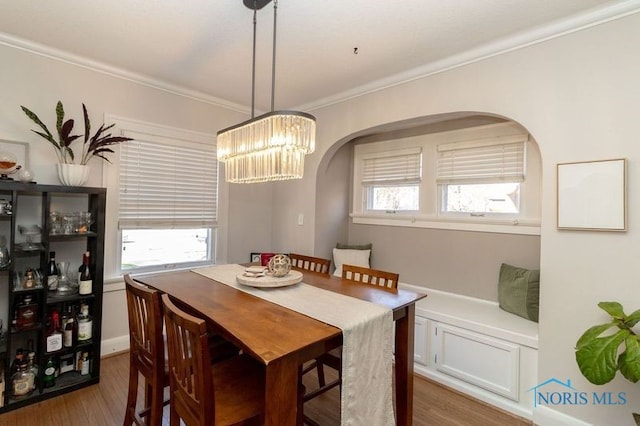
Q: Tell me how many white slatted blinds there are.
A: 3